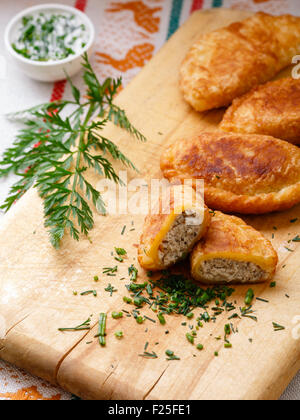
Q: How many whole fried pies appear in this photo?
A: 3